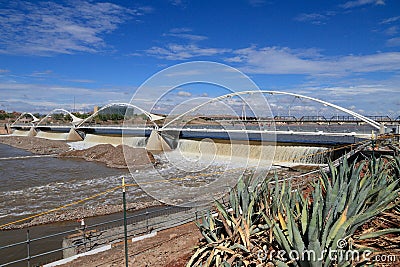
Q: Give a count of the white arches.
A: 4